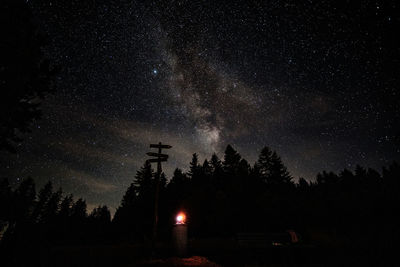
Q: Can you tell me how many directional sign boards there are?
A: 3